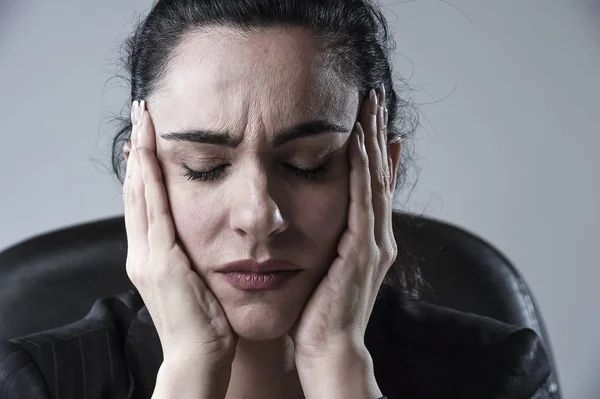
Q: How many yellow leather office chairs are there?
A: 0